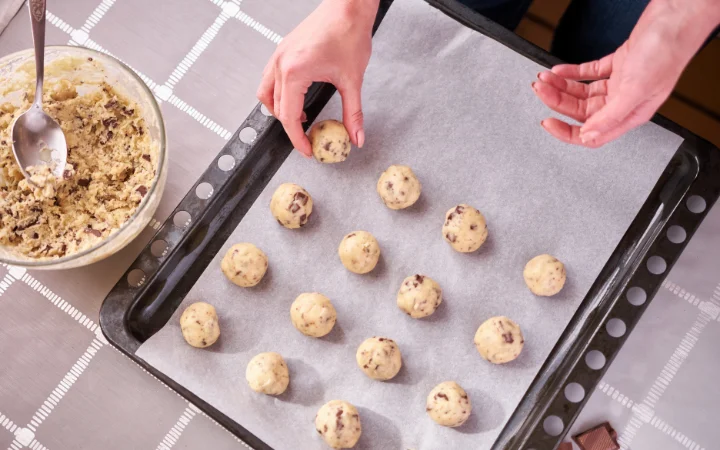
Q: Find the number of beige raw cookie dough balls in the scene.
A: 15